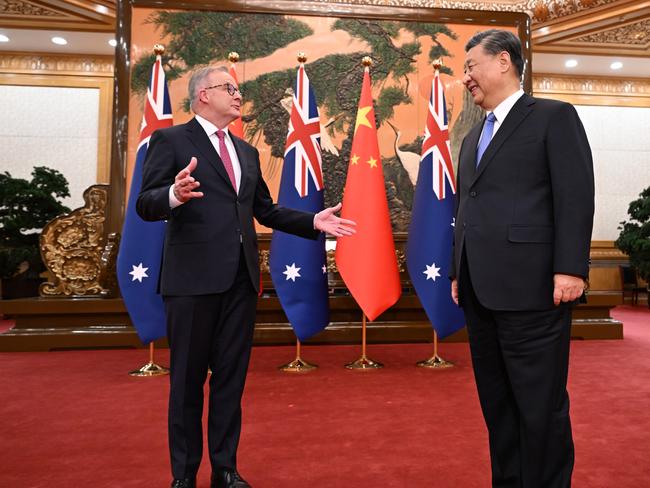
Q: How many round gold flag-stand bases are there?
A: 4